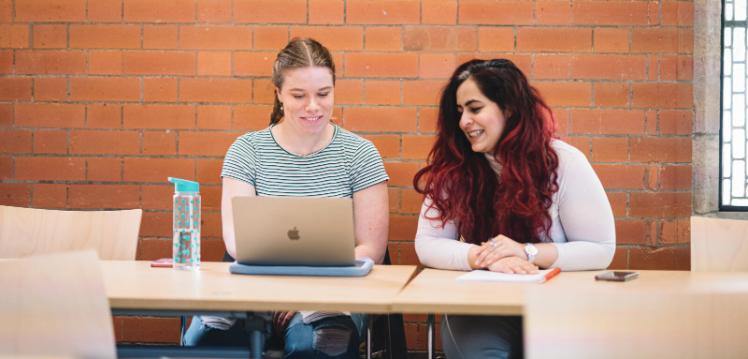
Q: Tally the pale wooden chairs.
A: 4